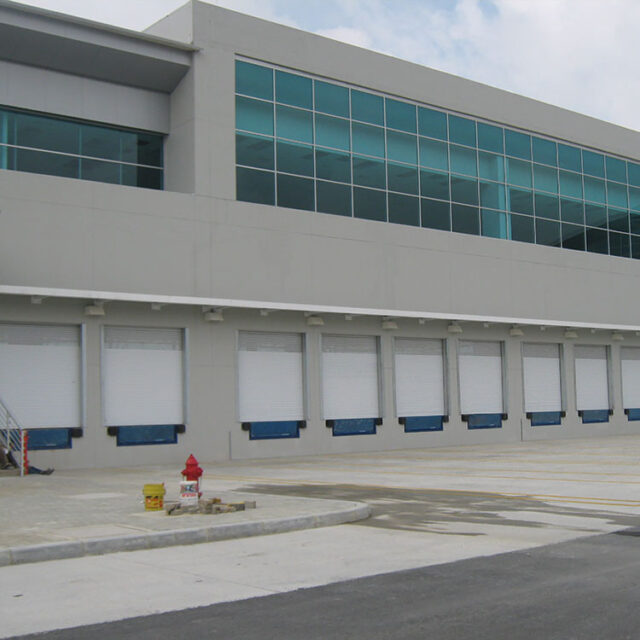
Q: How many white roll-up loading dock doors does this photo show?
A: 9